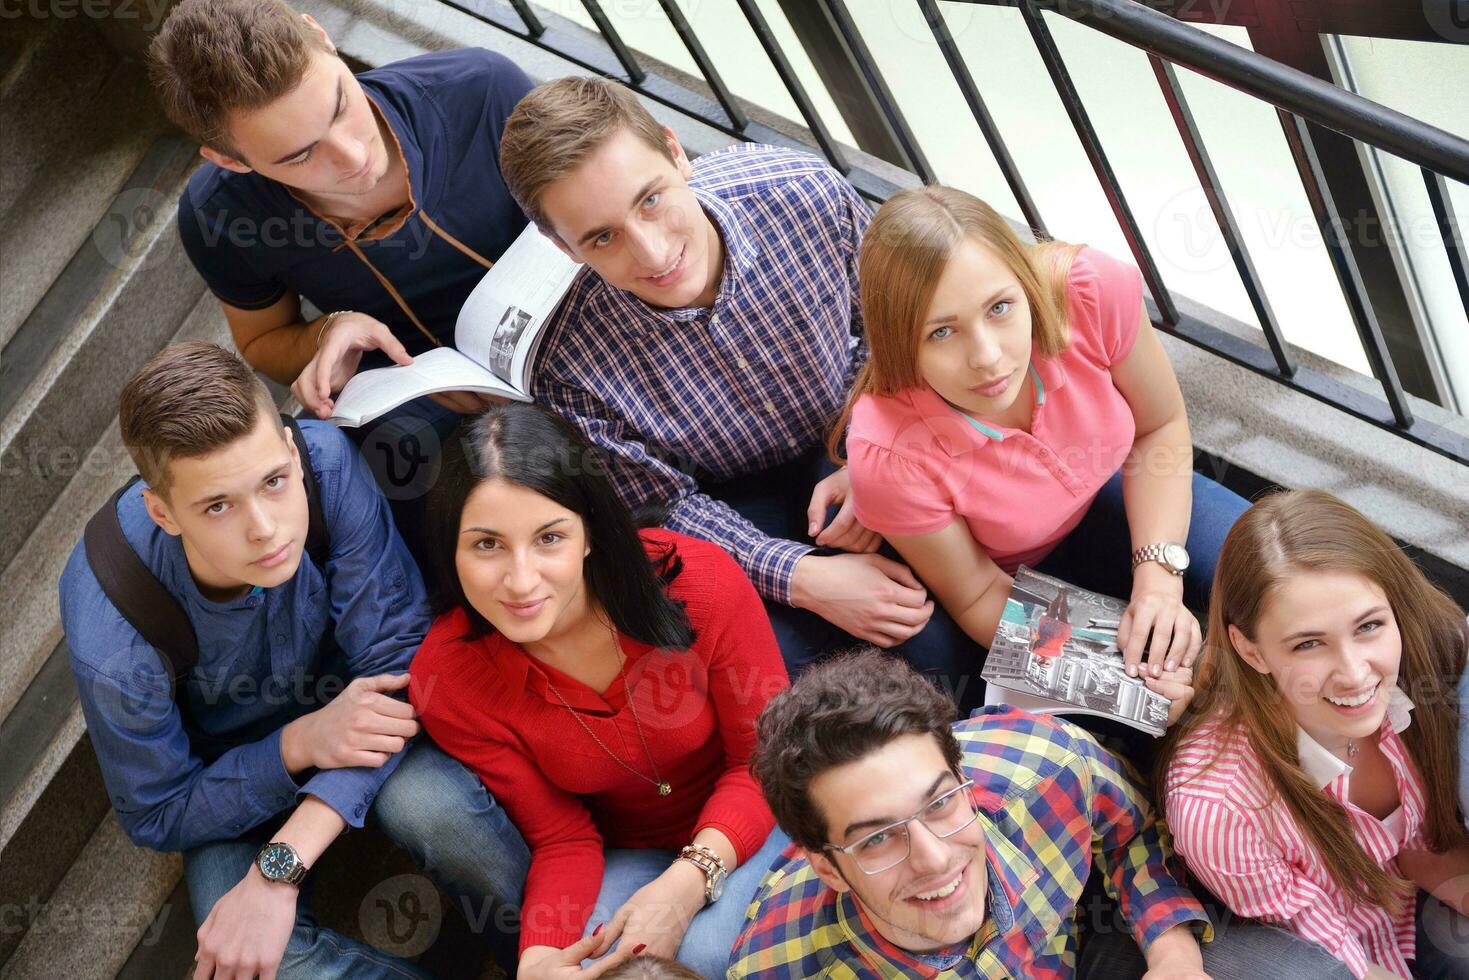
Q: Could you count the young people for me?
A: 7